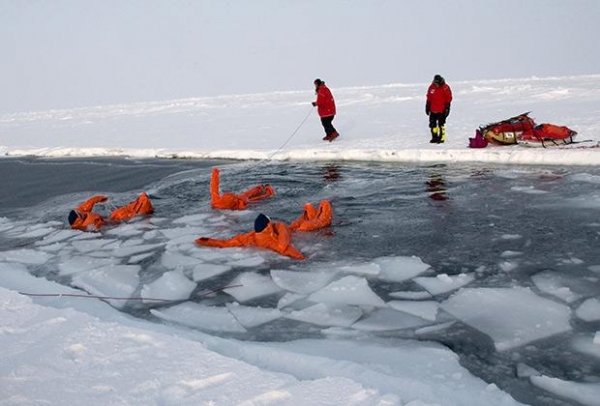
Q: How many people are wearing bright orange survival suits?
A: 3